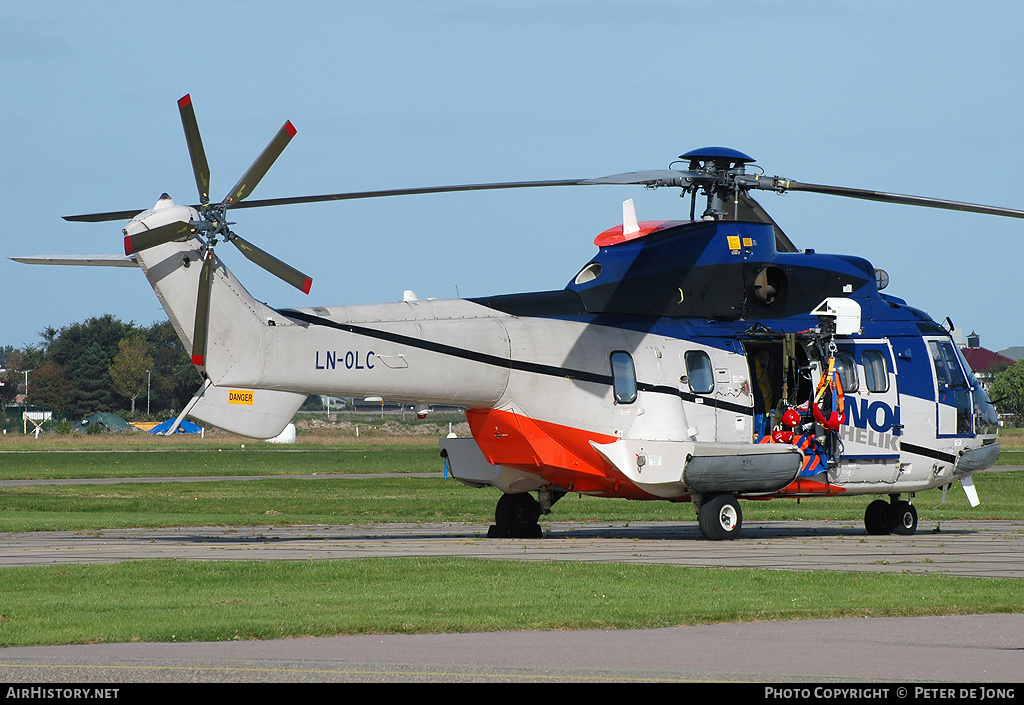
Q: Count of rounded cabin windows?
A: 4